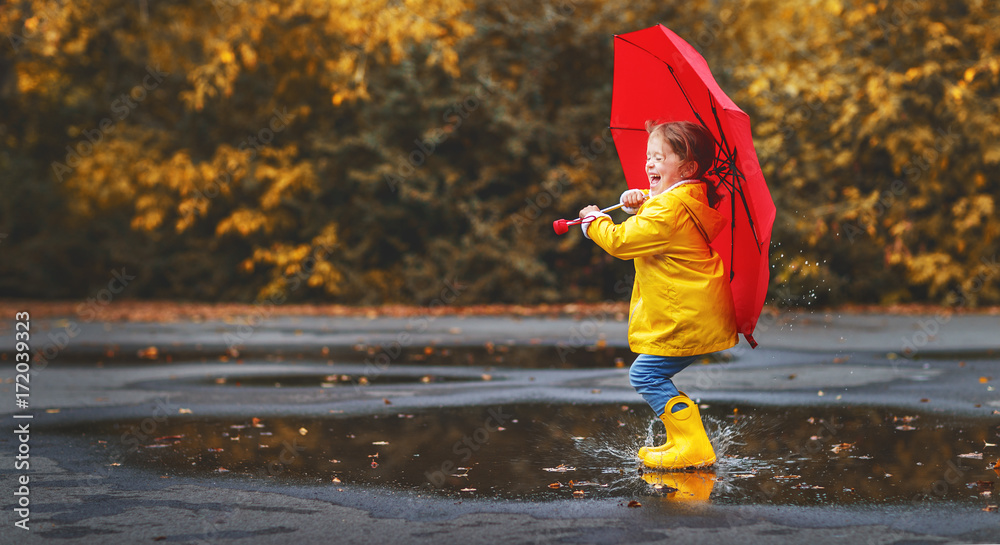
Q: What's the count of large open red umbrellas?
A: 1